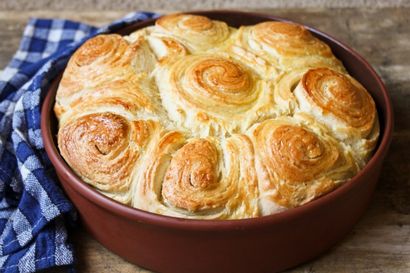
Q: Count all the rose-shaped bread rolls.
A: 8